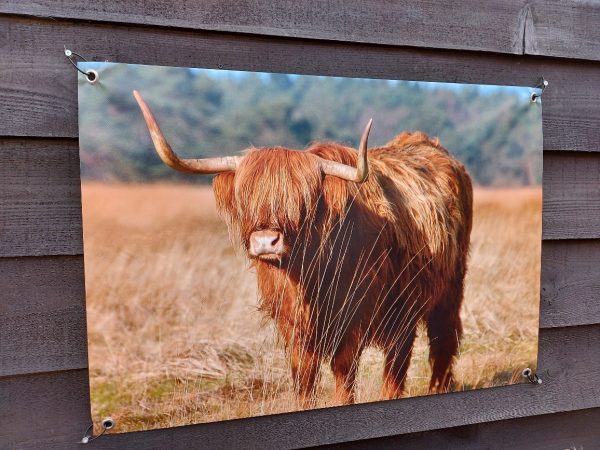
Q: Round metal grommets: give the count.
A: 4